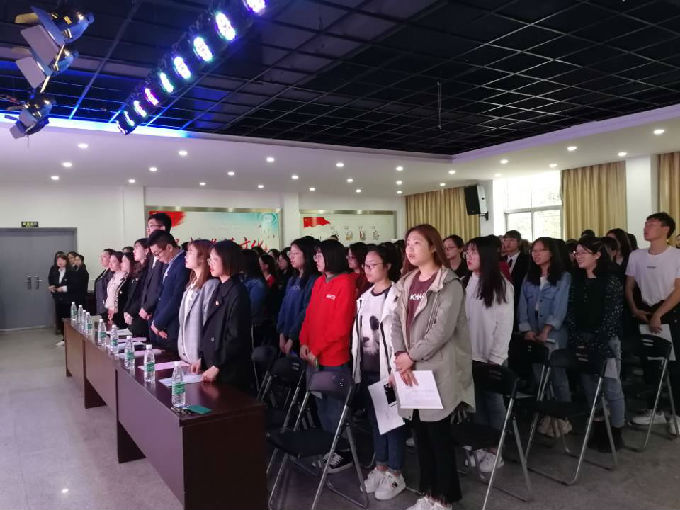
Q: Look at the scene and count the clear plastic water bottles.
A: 9